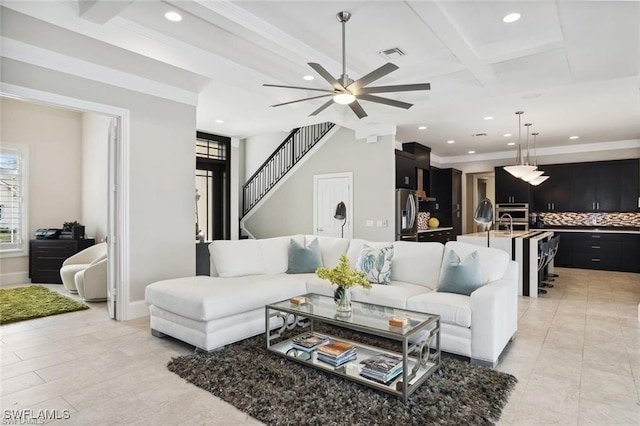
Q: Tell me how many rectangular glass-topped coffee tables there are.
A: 1